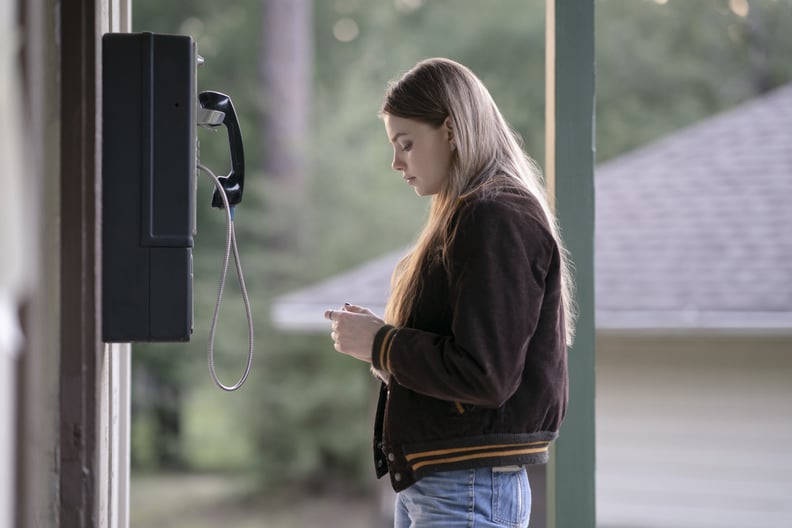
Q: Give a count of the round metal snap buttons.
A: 4